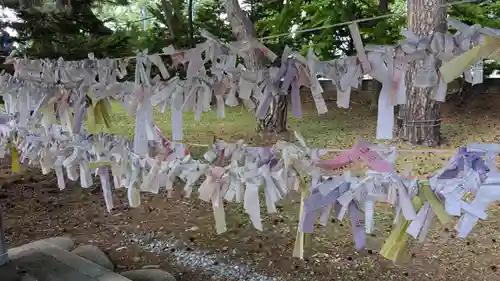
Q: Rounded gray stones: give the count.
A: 3